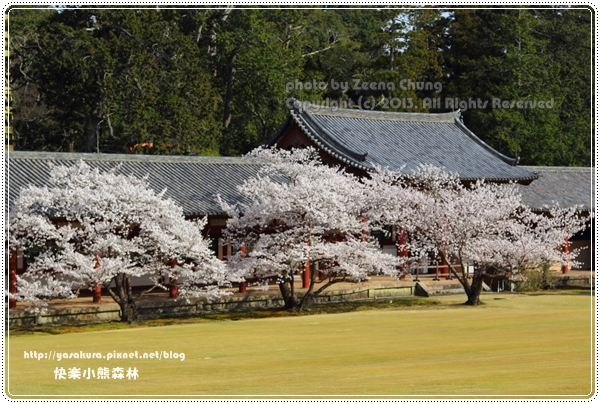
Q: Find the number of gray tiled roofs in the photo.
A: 3